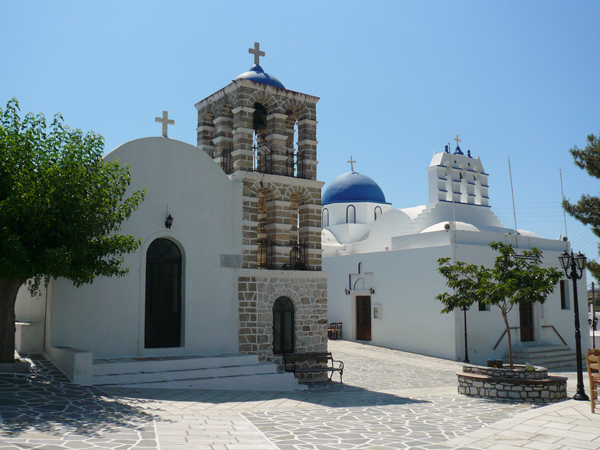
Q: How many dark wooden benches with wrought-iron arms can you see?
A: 1